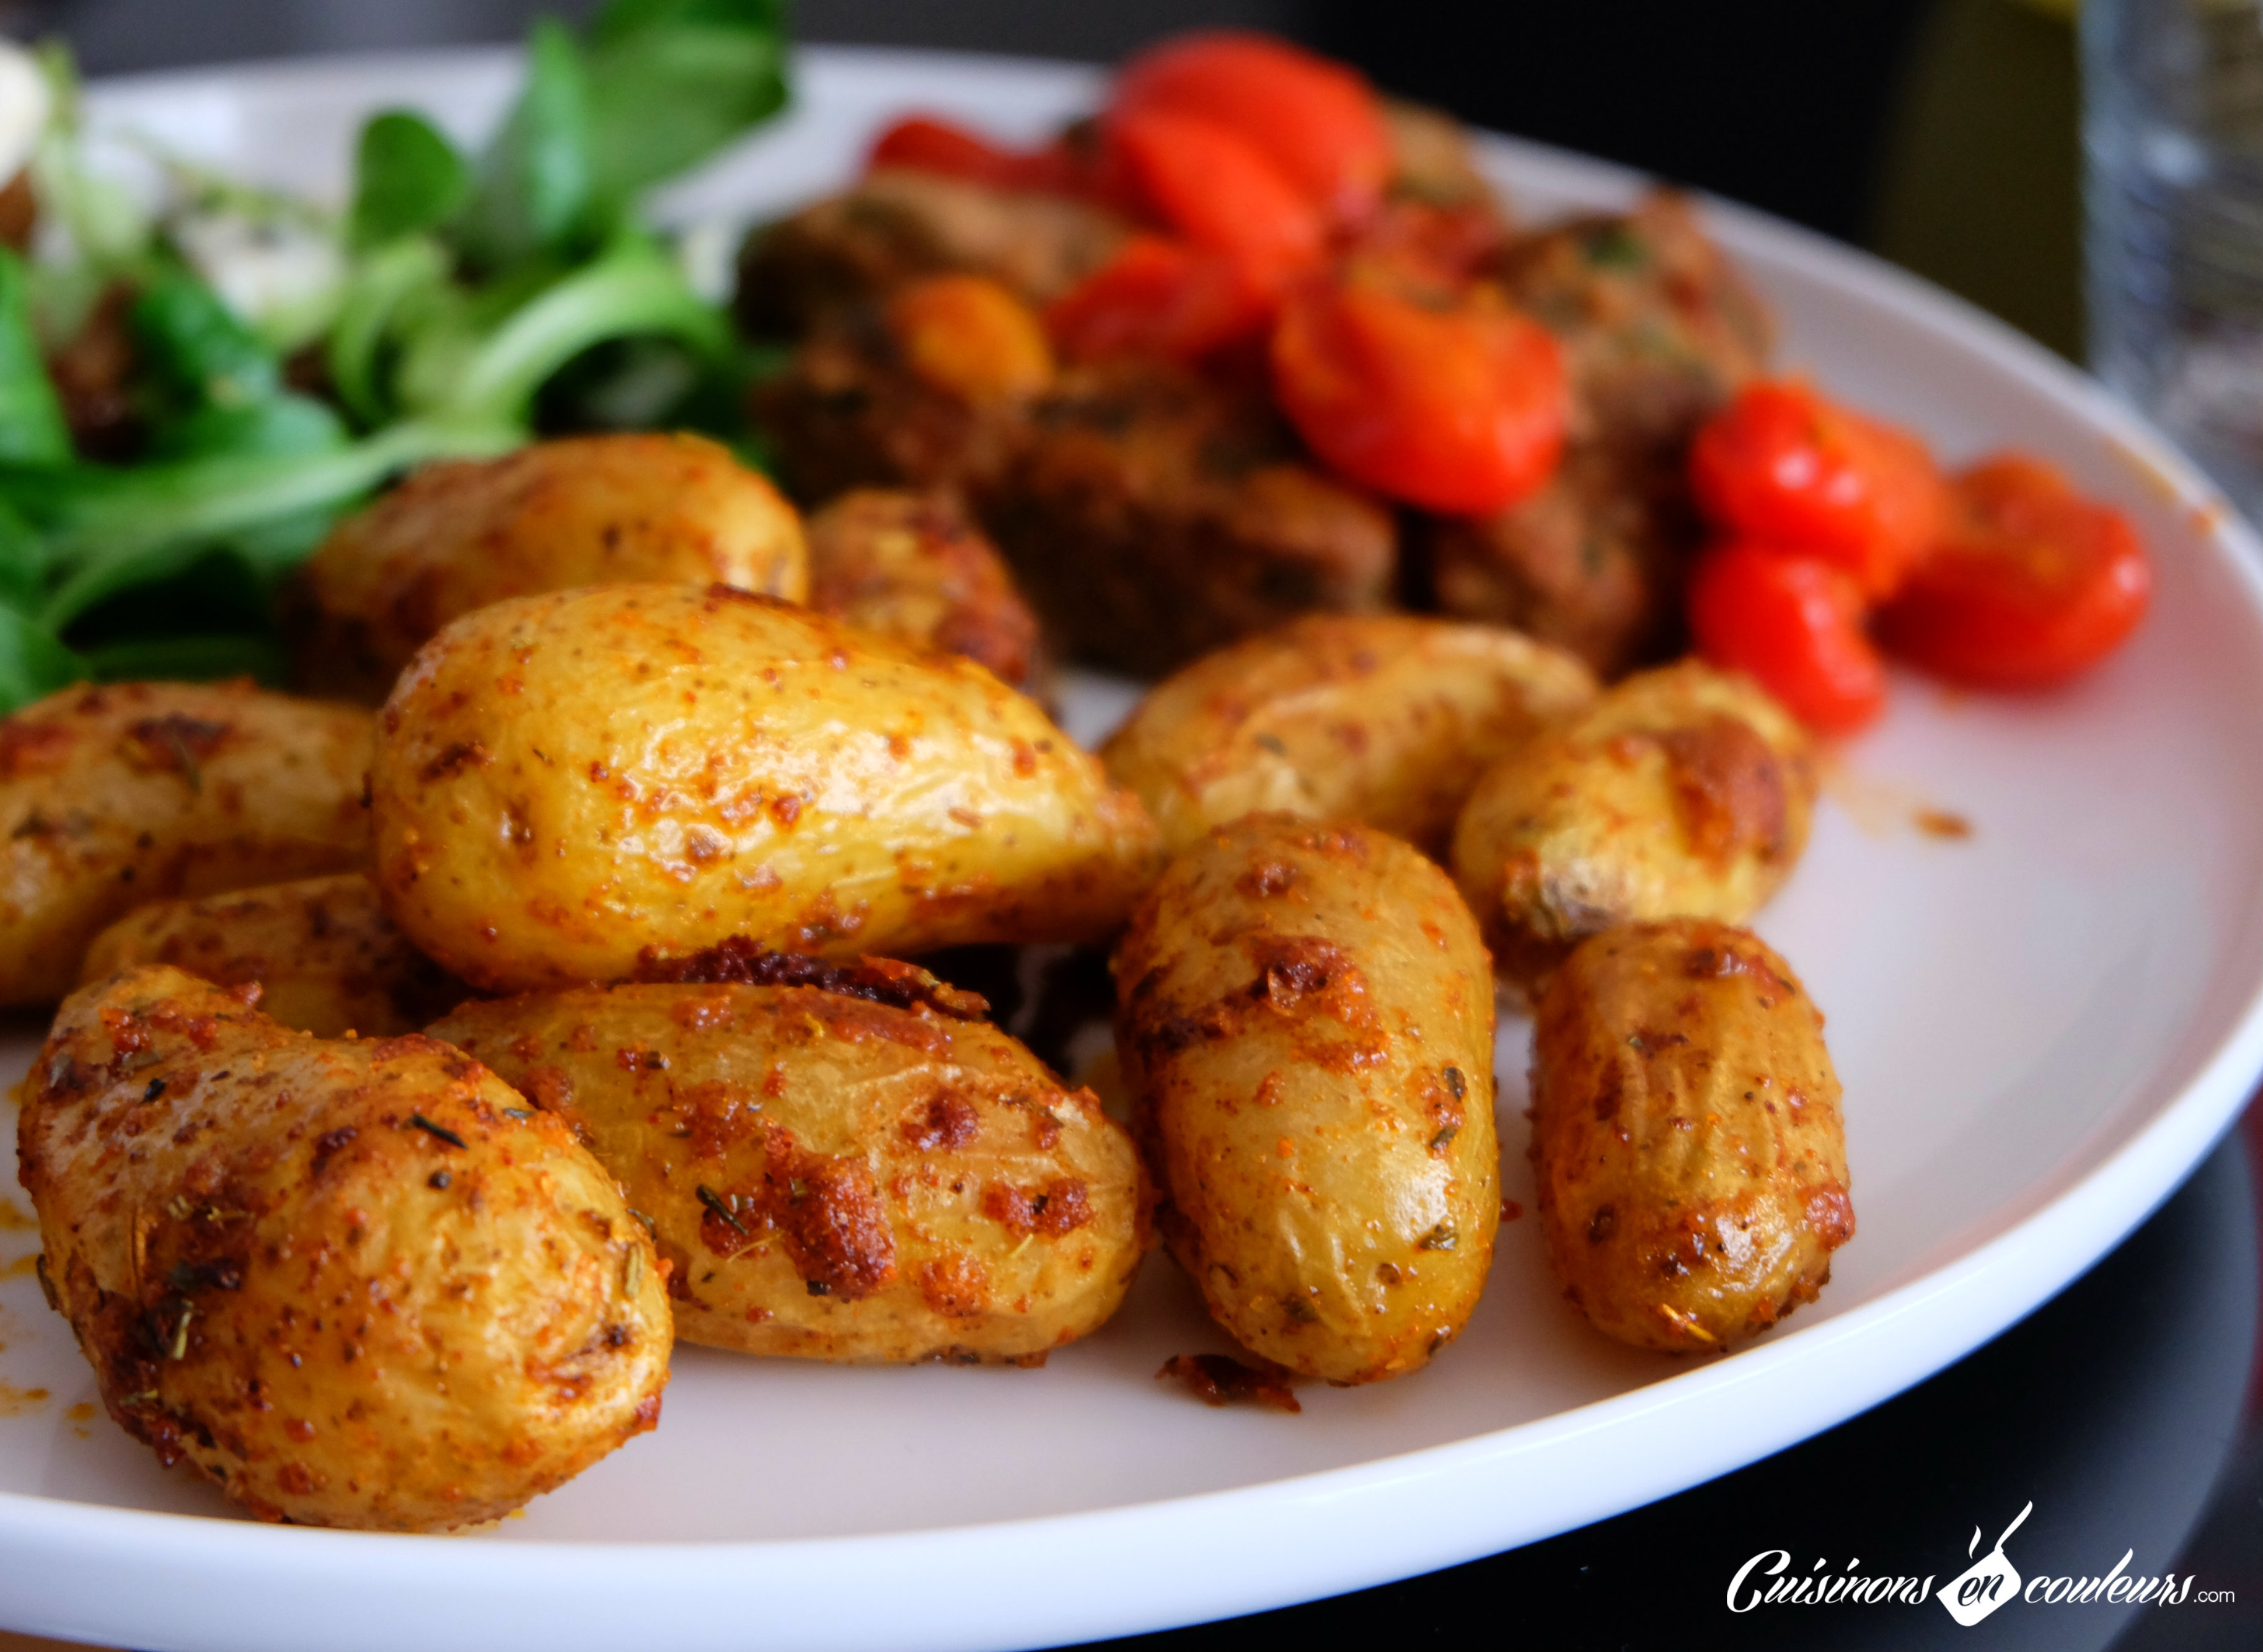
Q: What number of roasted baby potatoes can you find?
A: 11